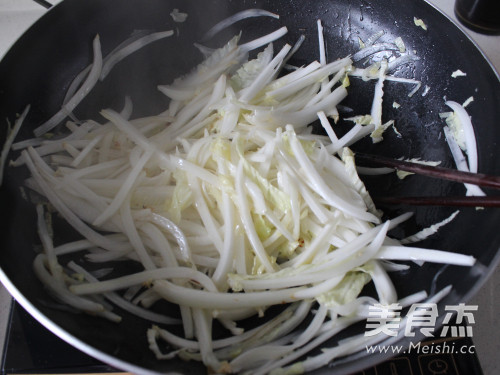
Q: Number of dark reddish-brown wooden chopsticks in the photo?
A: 2